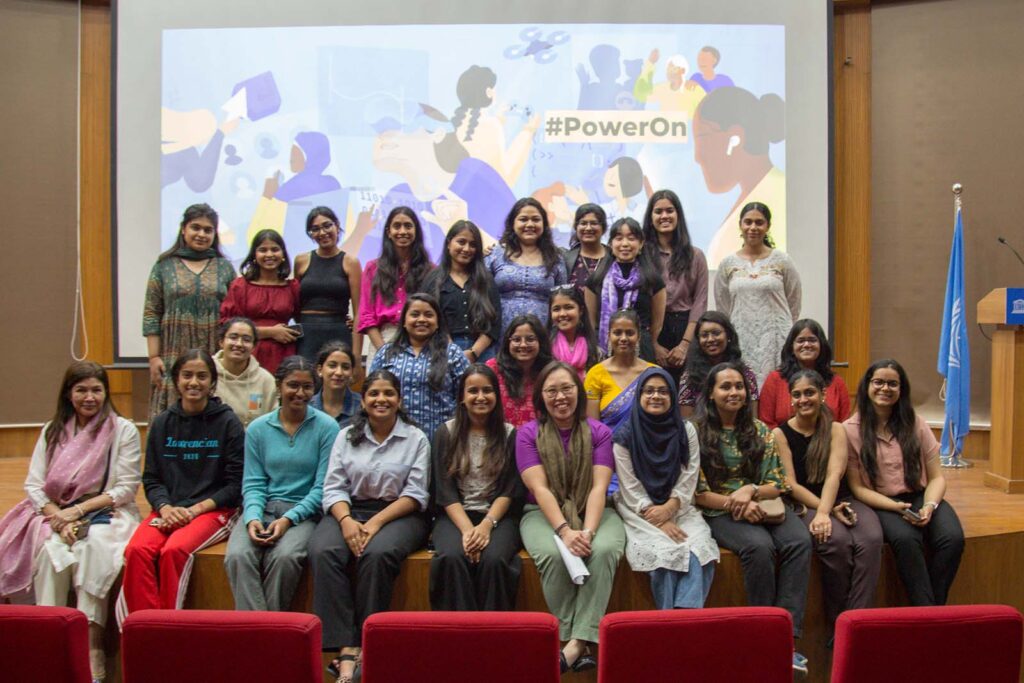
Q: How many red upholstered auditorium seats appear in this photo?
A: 5